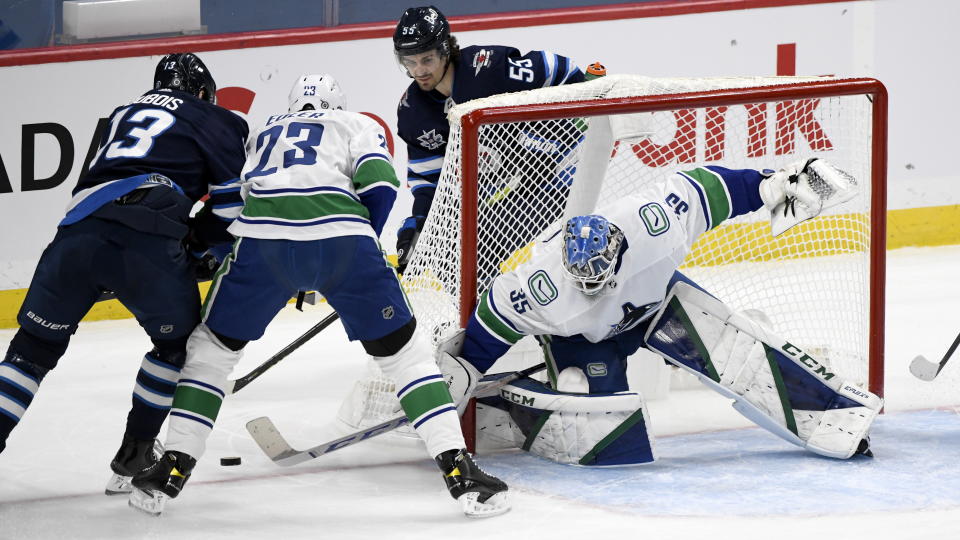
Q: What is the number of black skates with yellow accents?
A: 2